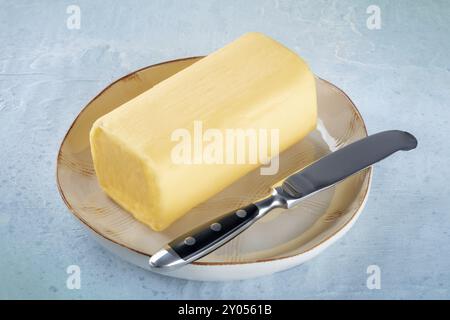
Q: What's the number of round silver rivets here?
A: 3